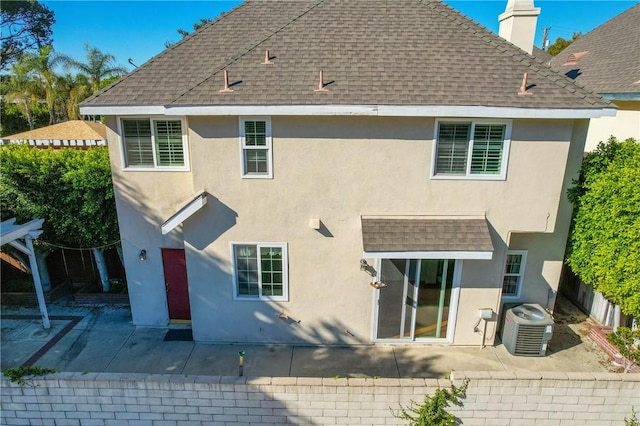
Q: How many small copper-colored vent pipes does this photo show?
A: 4